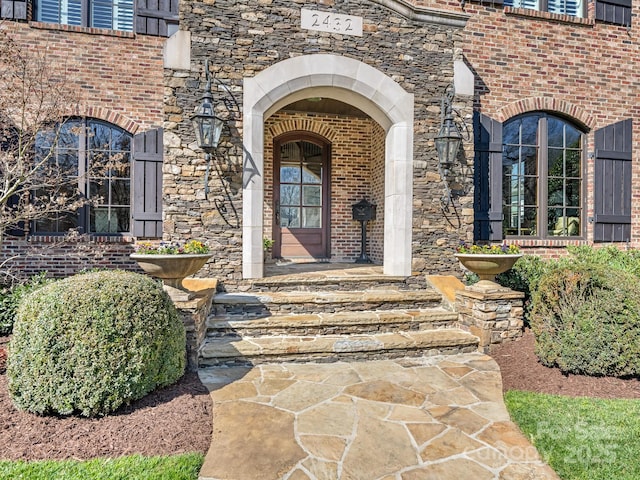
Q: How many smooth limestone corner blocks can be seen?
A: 2